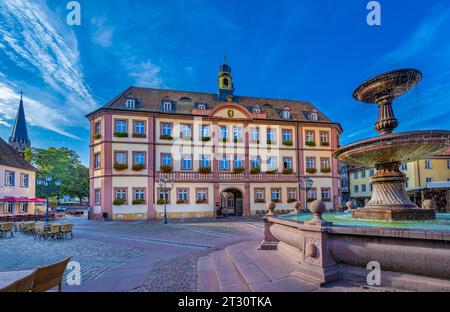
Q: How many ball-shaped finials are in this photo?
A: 5